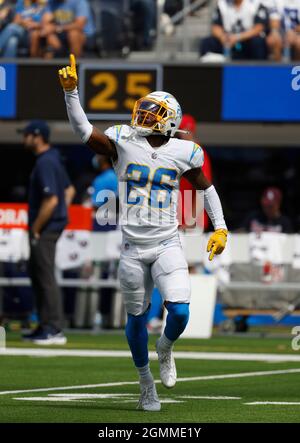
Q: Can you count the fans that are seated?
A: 5